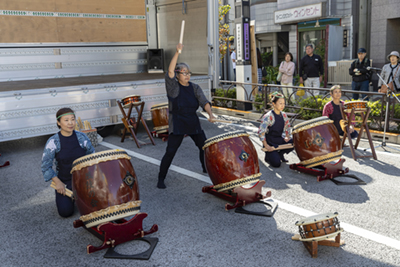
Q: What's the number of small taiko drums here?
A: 3